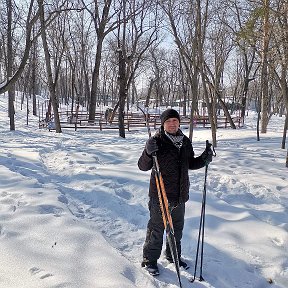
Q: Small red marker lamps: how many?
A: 0